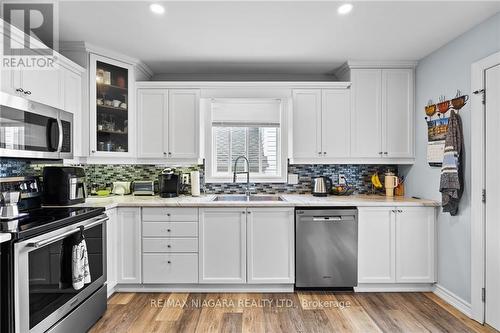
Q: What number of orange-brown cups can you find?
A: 3